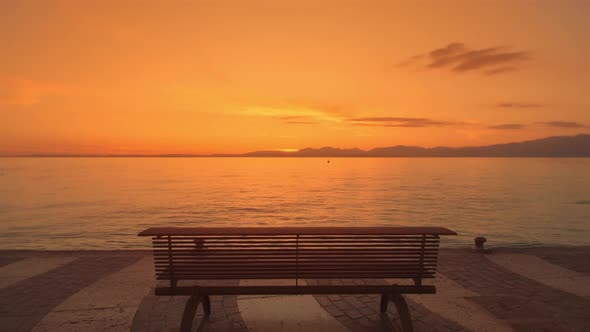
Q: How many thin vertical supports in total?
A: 3